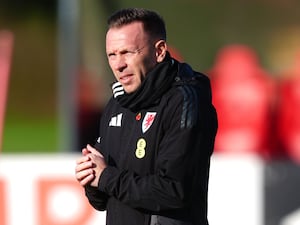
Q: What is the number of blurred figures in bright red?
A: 2